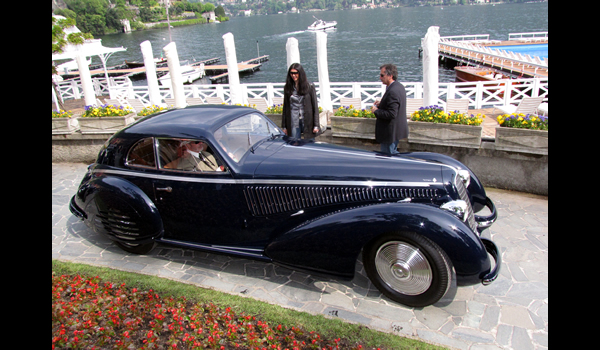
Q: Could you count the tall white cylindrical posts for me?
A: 7